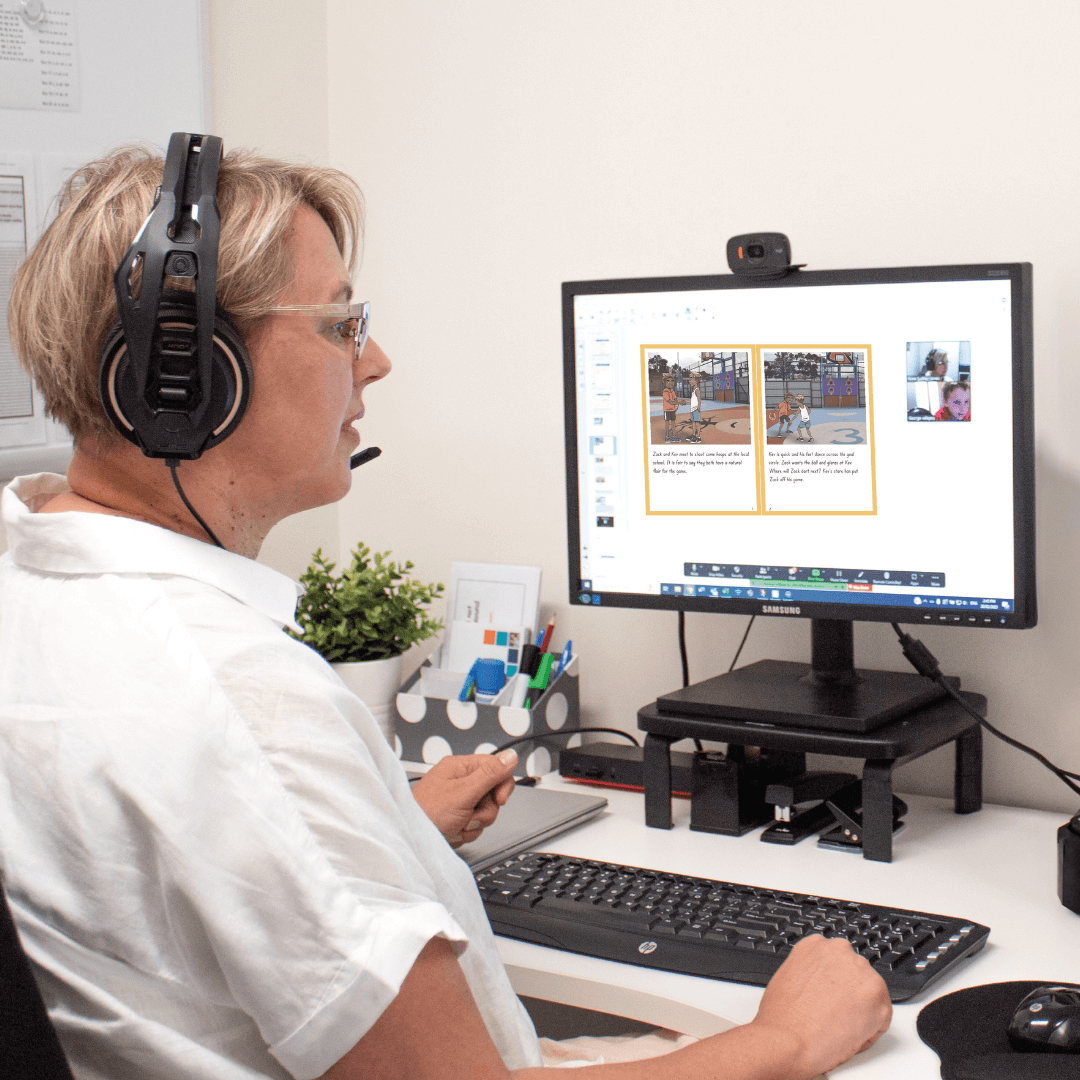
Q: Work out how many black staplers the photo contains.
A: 1